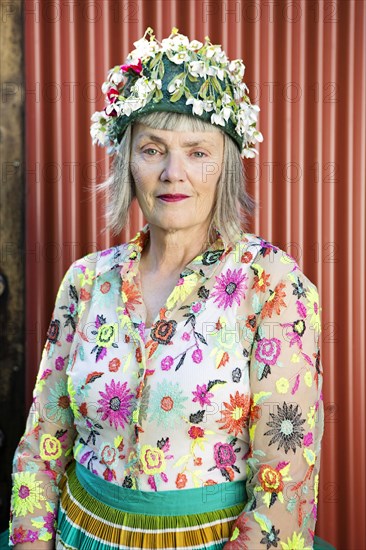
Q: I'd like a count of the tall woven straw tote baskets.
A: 0